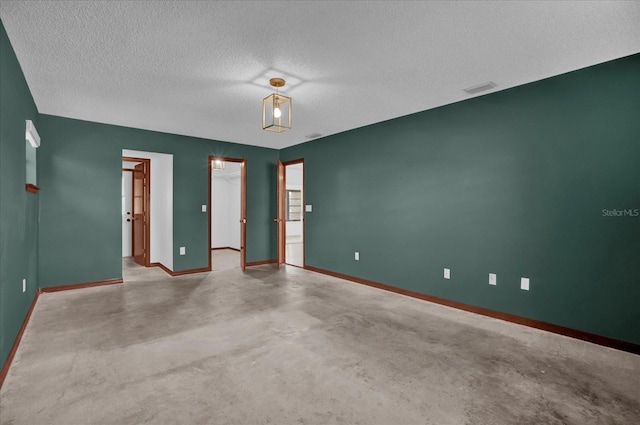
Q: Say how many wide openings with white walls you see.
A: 1